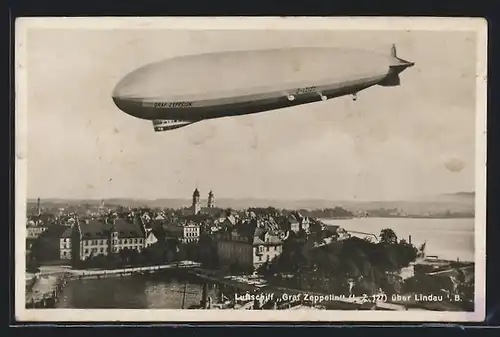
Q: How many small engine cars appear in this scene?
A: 3